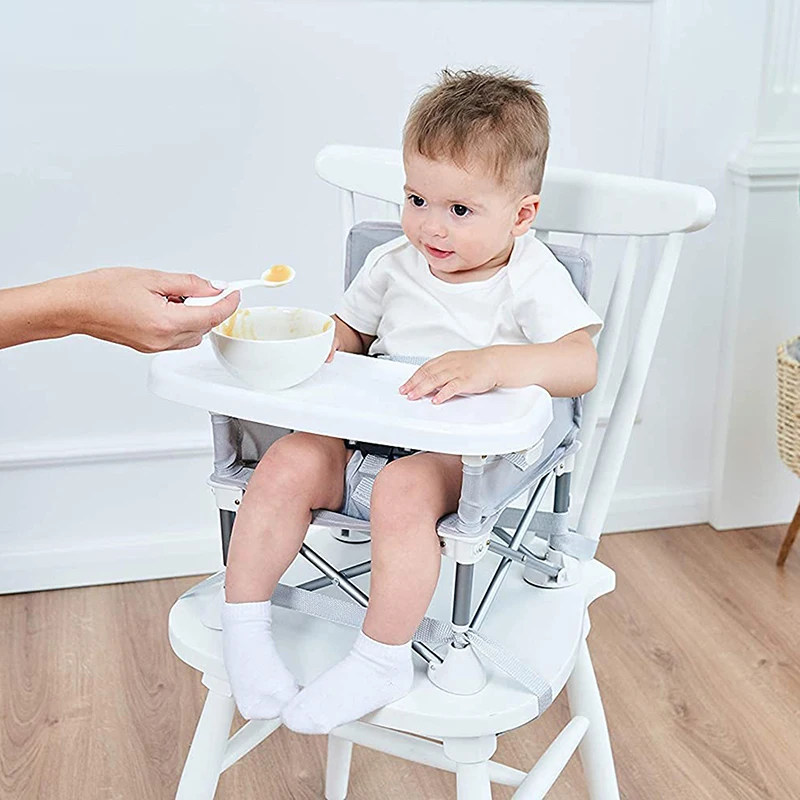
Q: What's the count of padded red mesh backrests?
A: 0